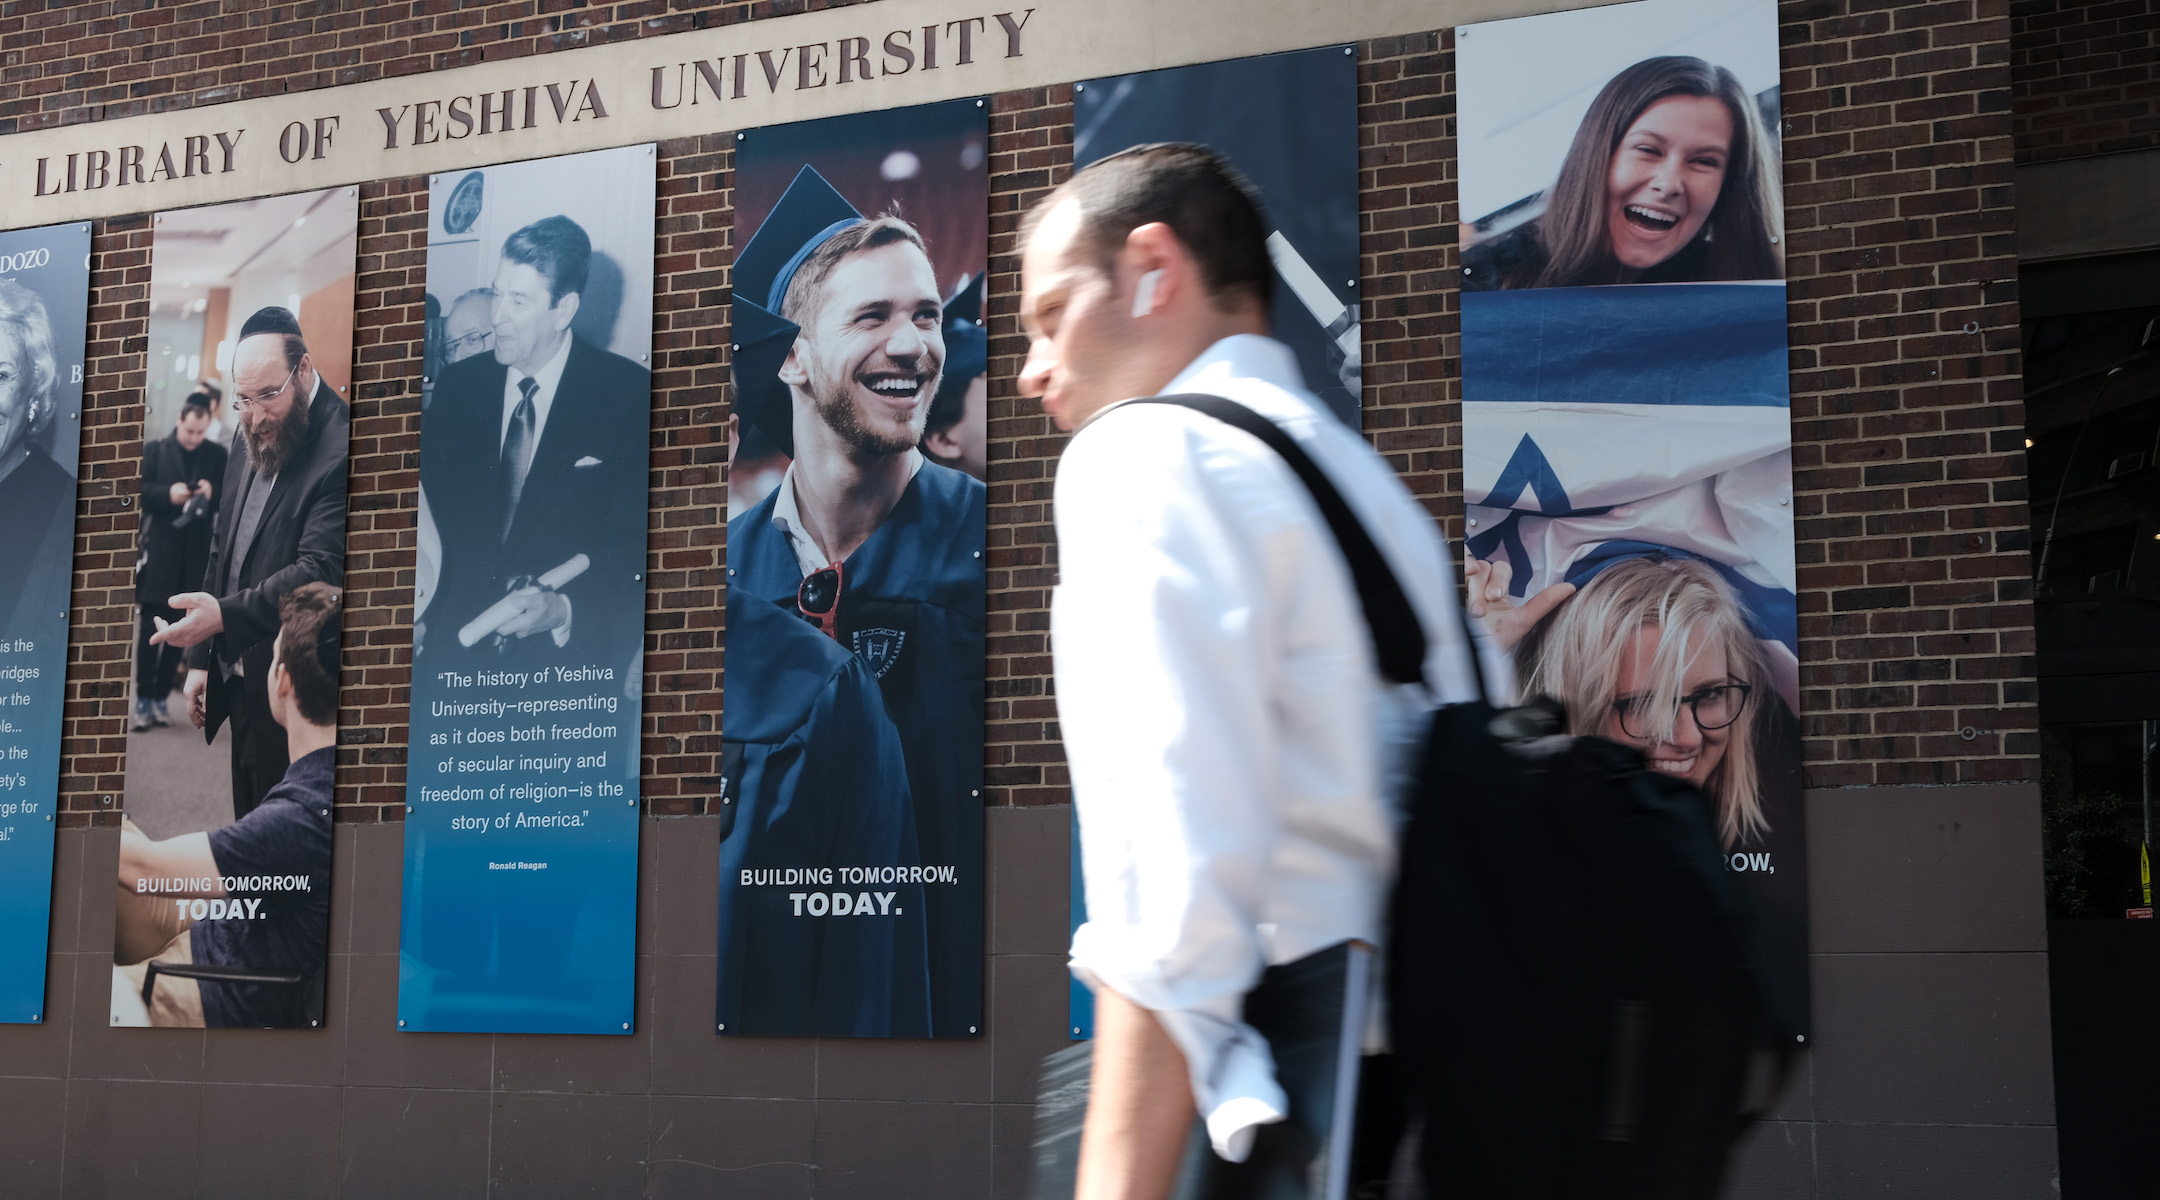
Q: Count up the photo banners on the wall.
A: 6